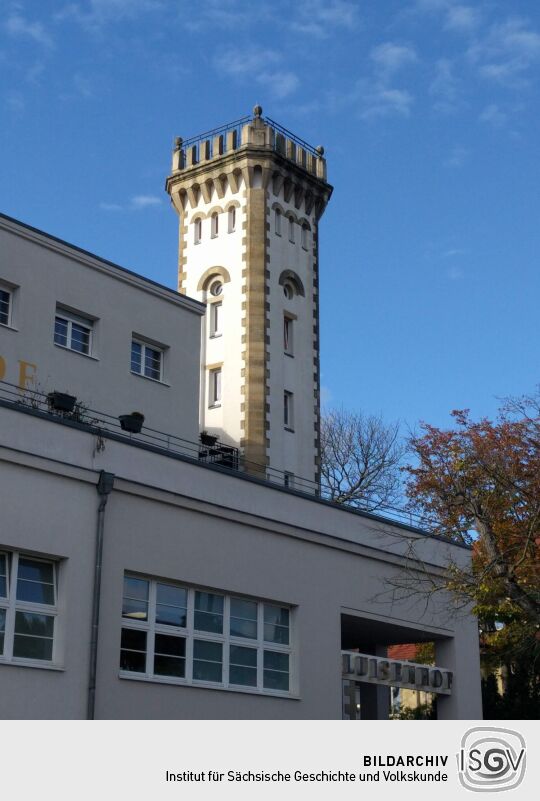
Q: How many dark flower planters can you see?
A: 3